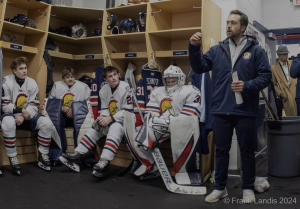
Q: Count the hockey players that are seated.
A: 4